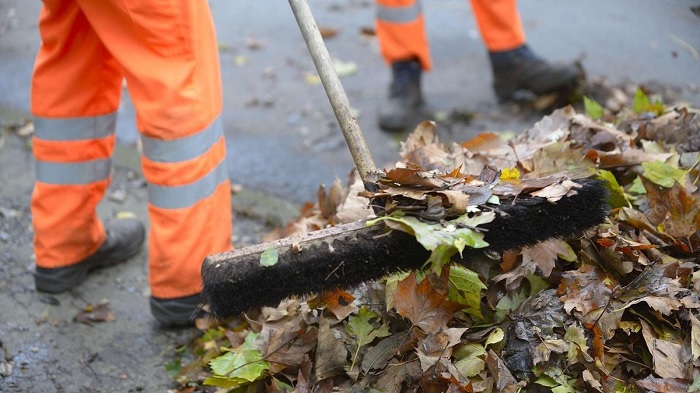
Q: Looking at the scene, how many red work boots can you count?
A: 0